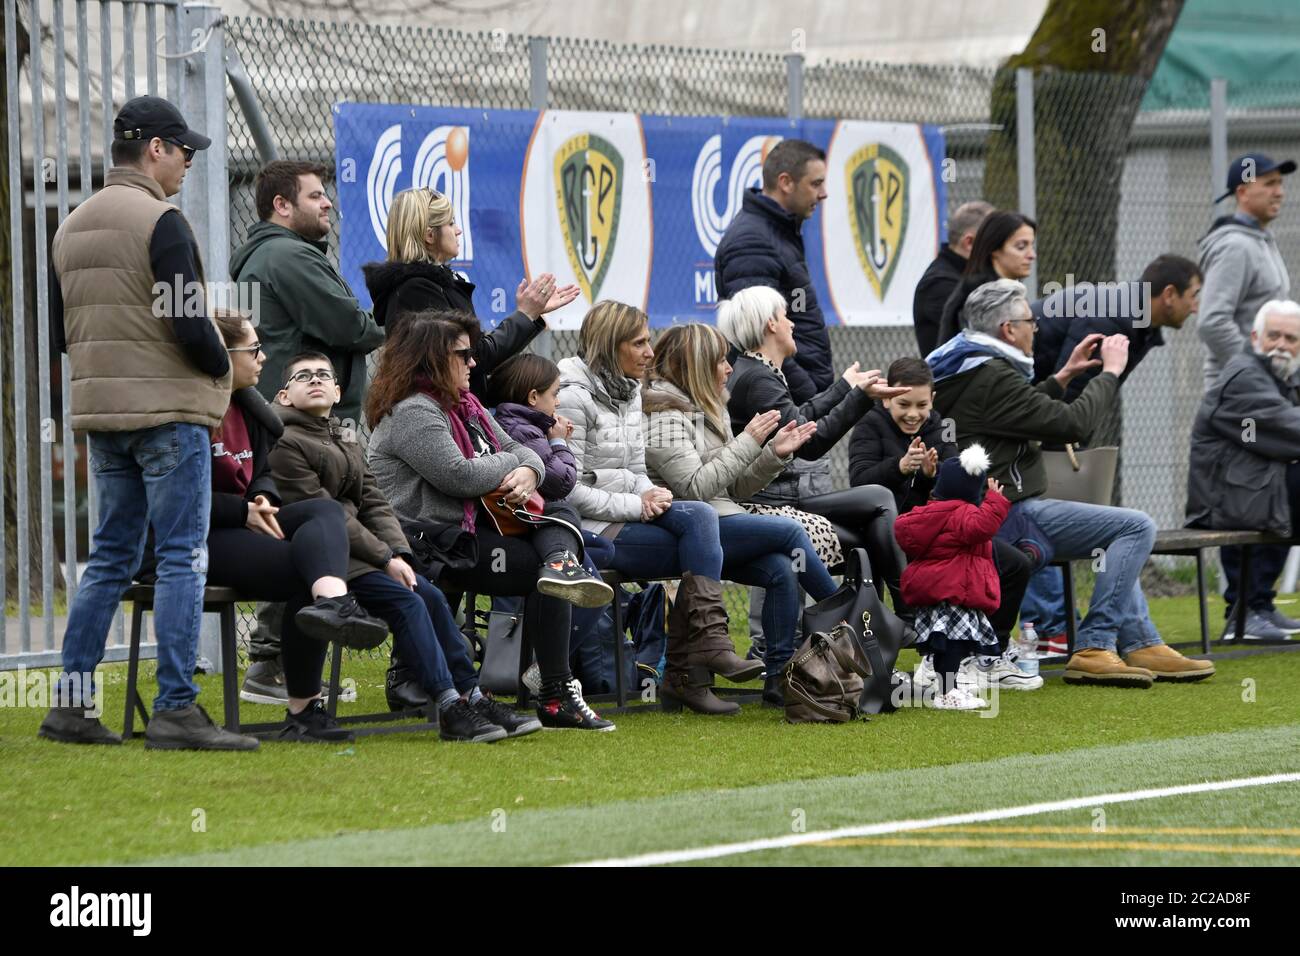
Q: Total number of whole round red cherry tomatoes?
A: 0